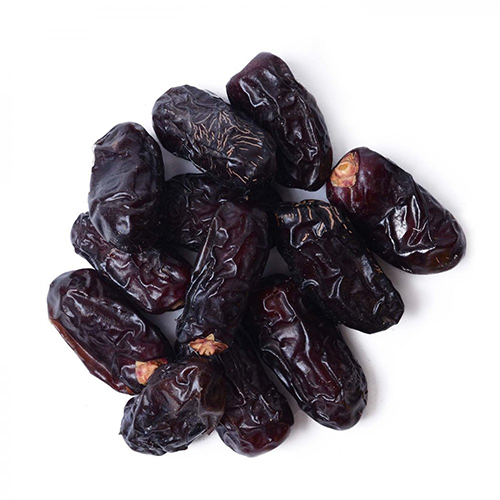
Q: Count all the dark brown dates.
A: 12